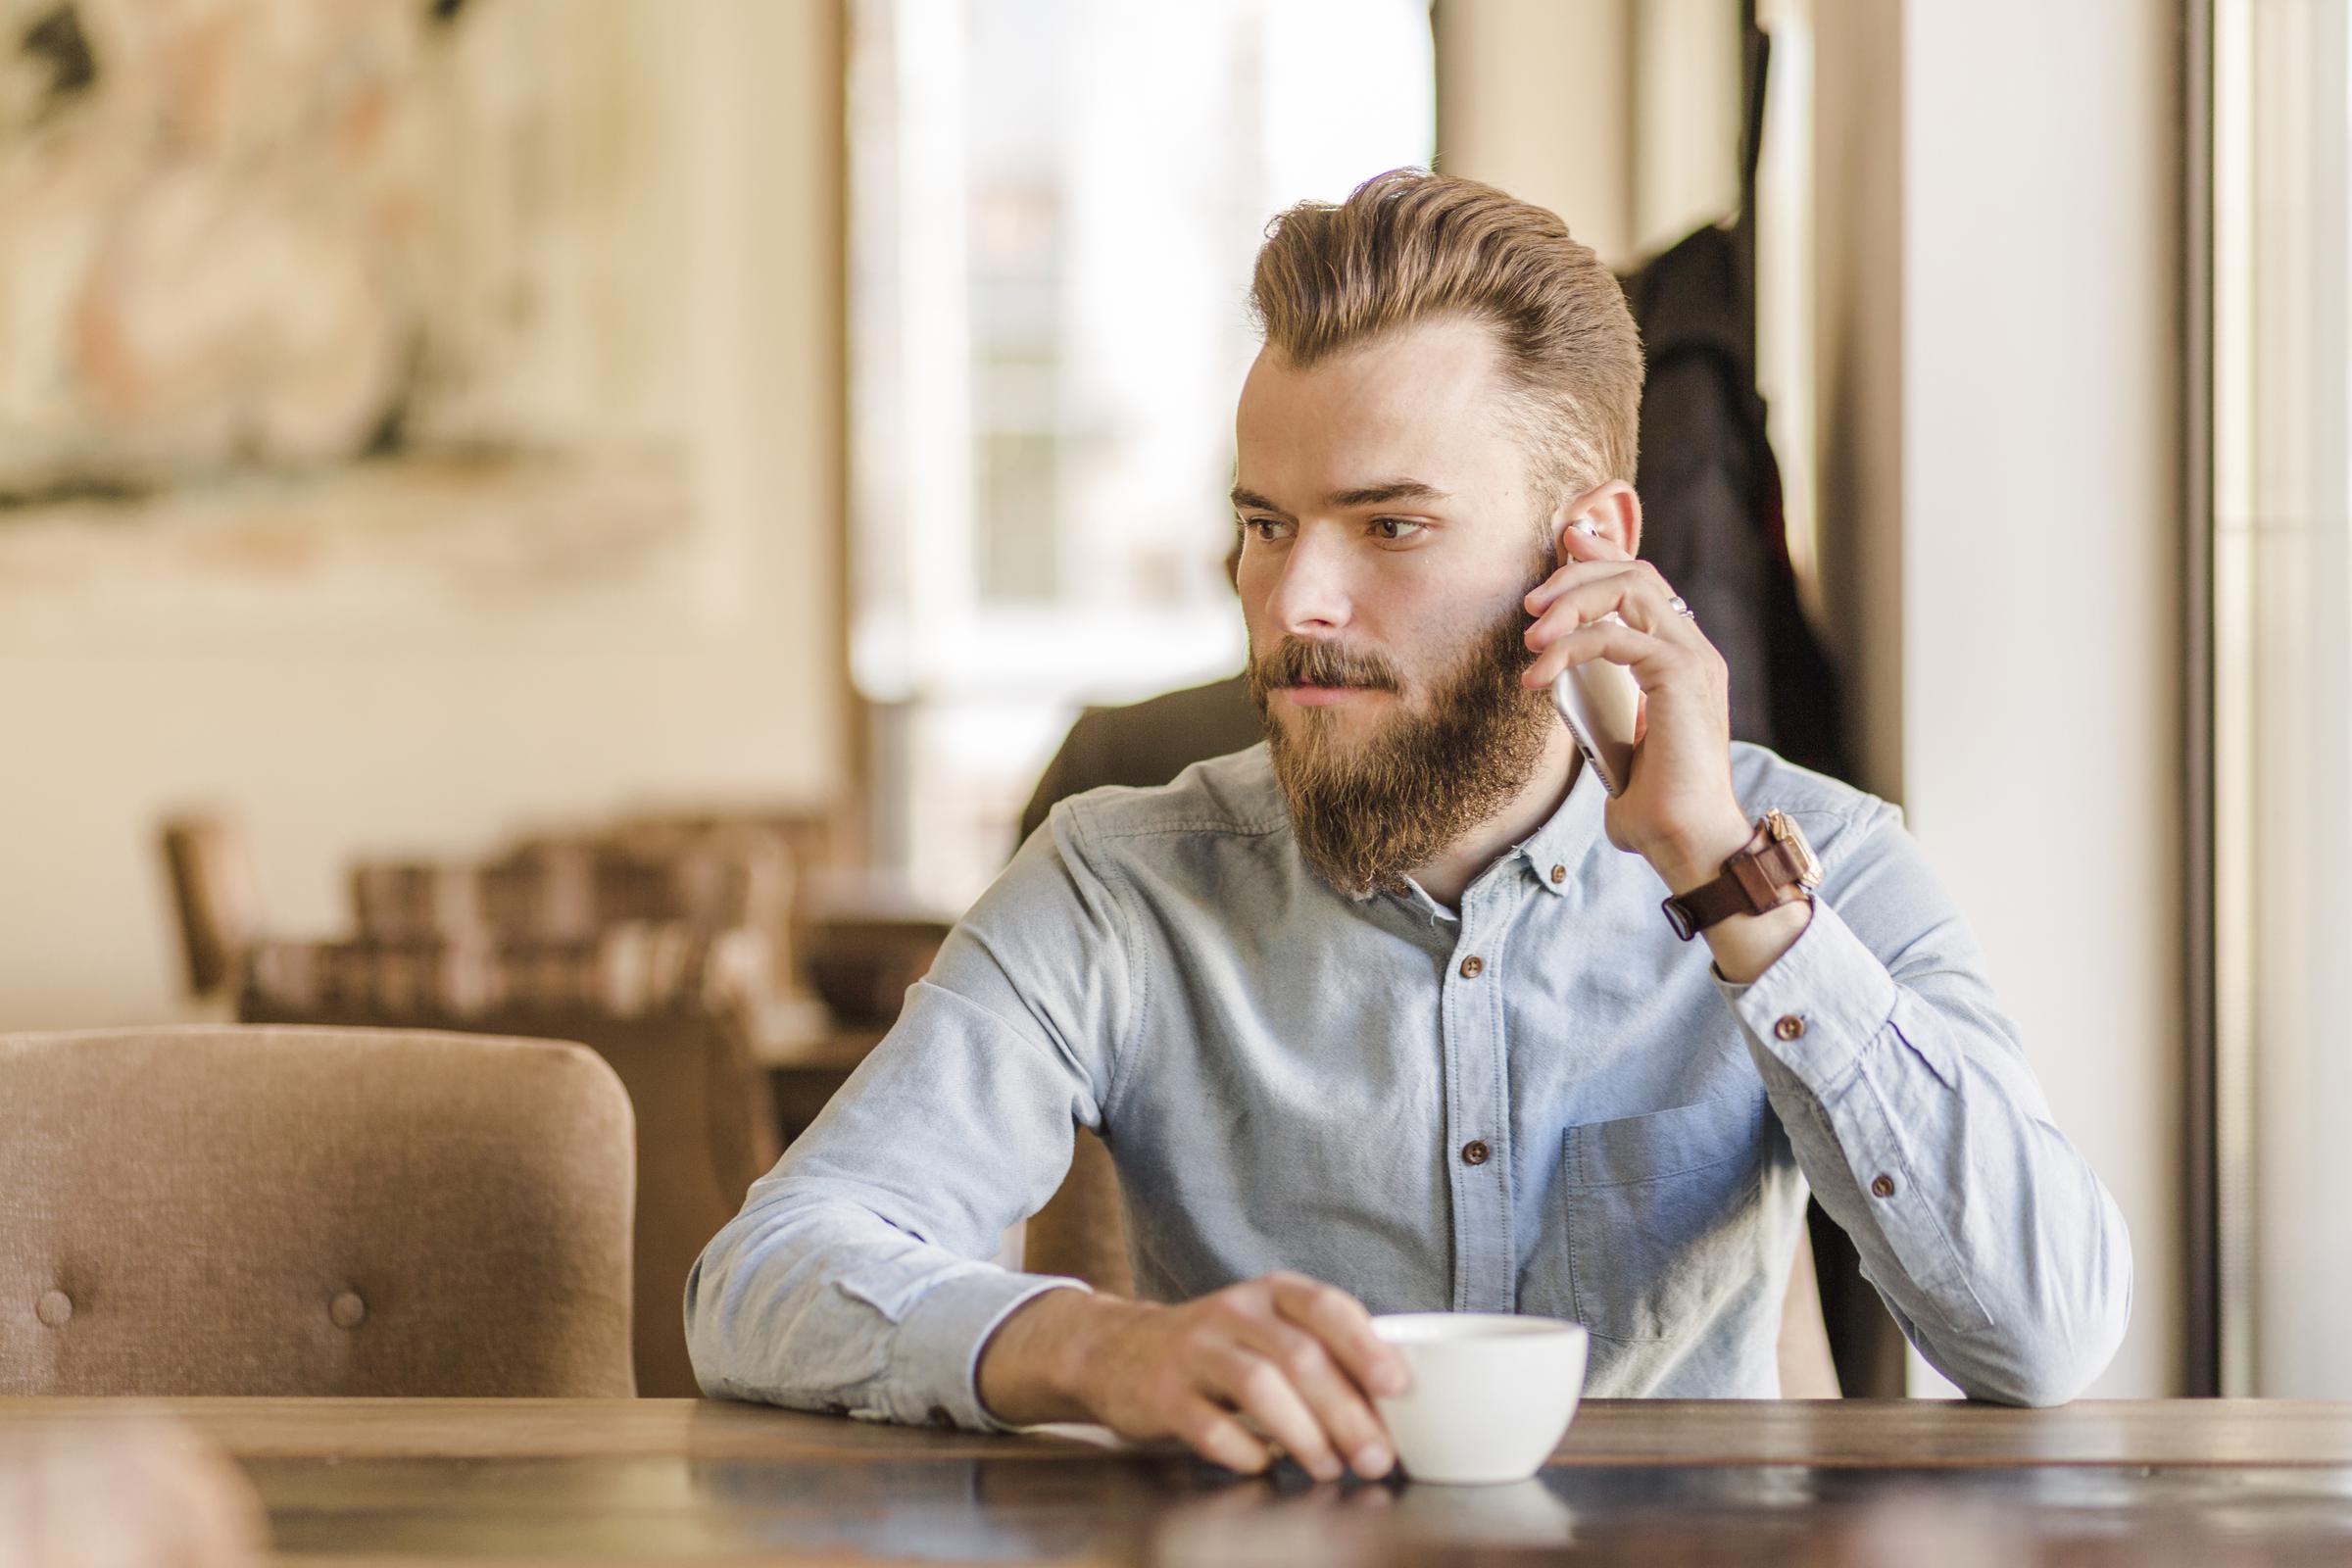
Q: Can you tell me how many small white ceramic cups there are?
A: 1